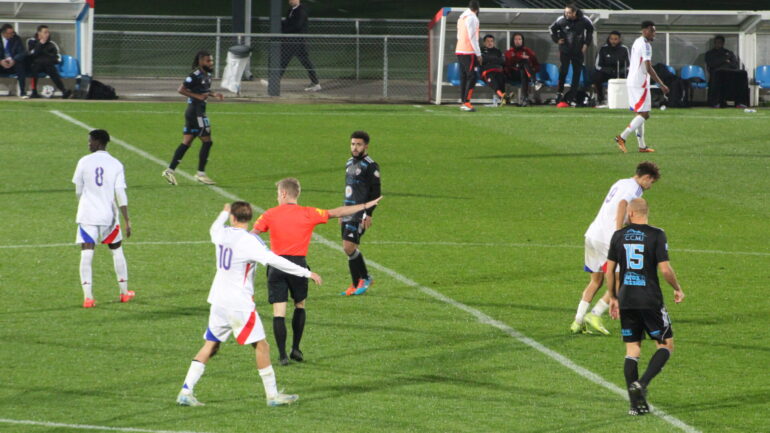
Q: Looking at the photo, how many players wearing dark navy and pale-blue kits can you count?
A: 3